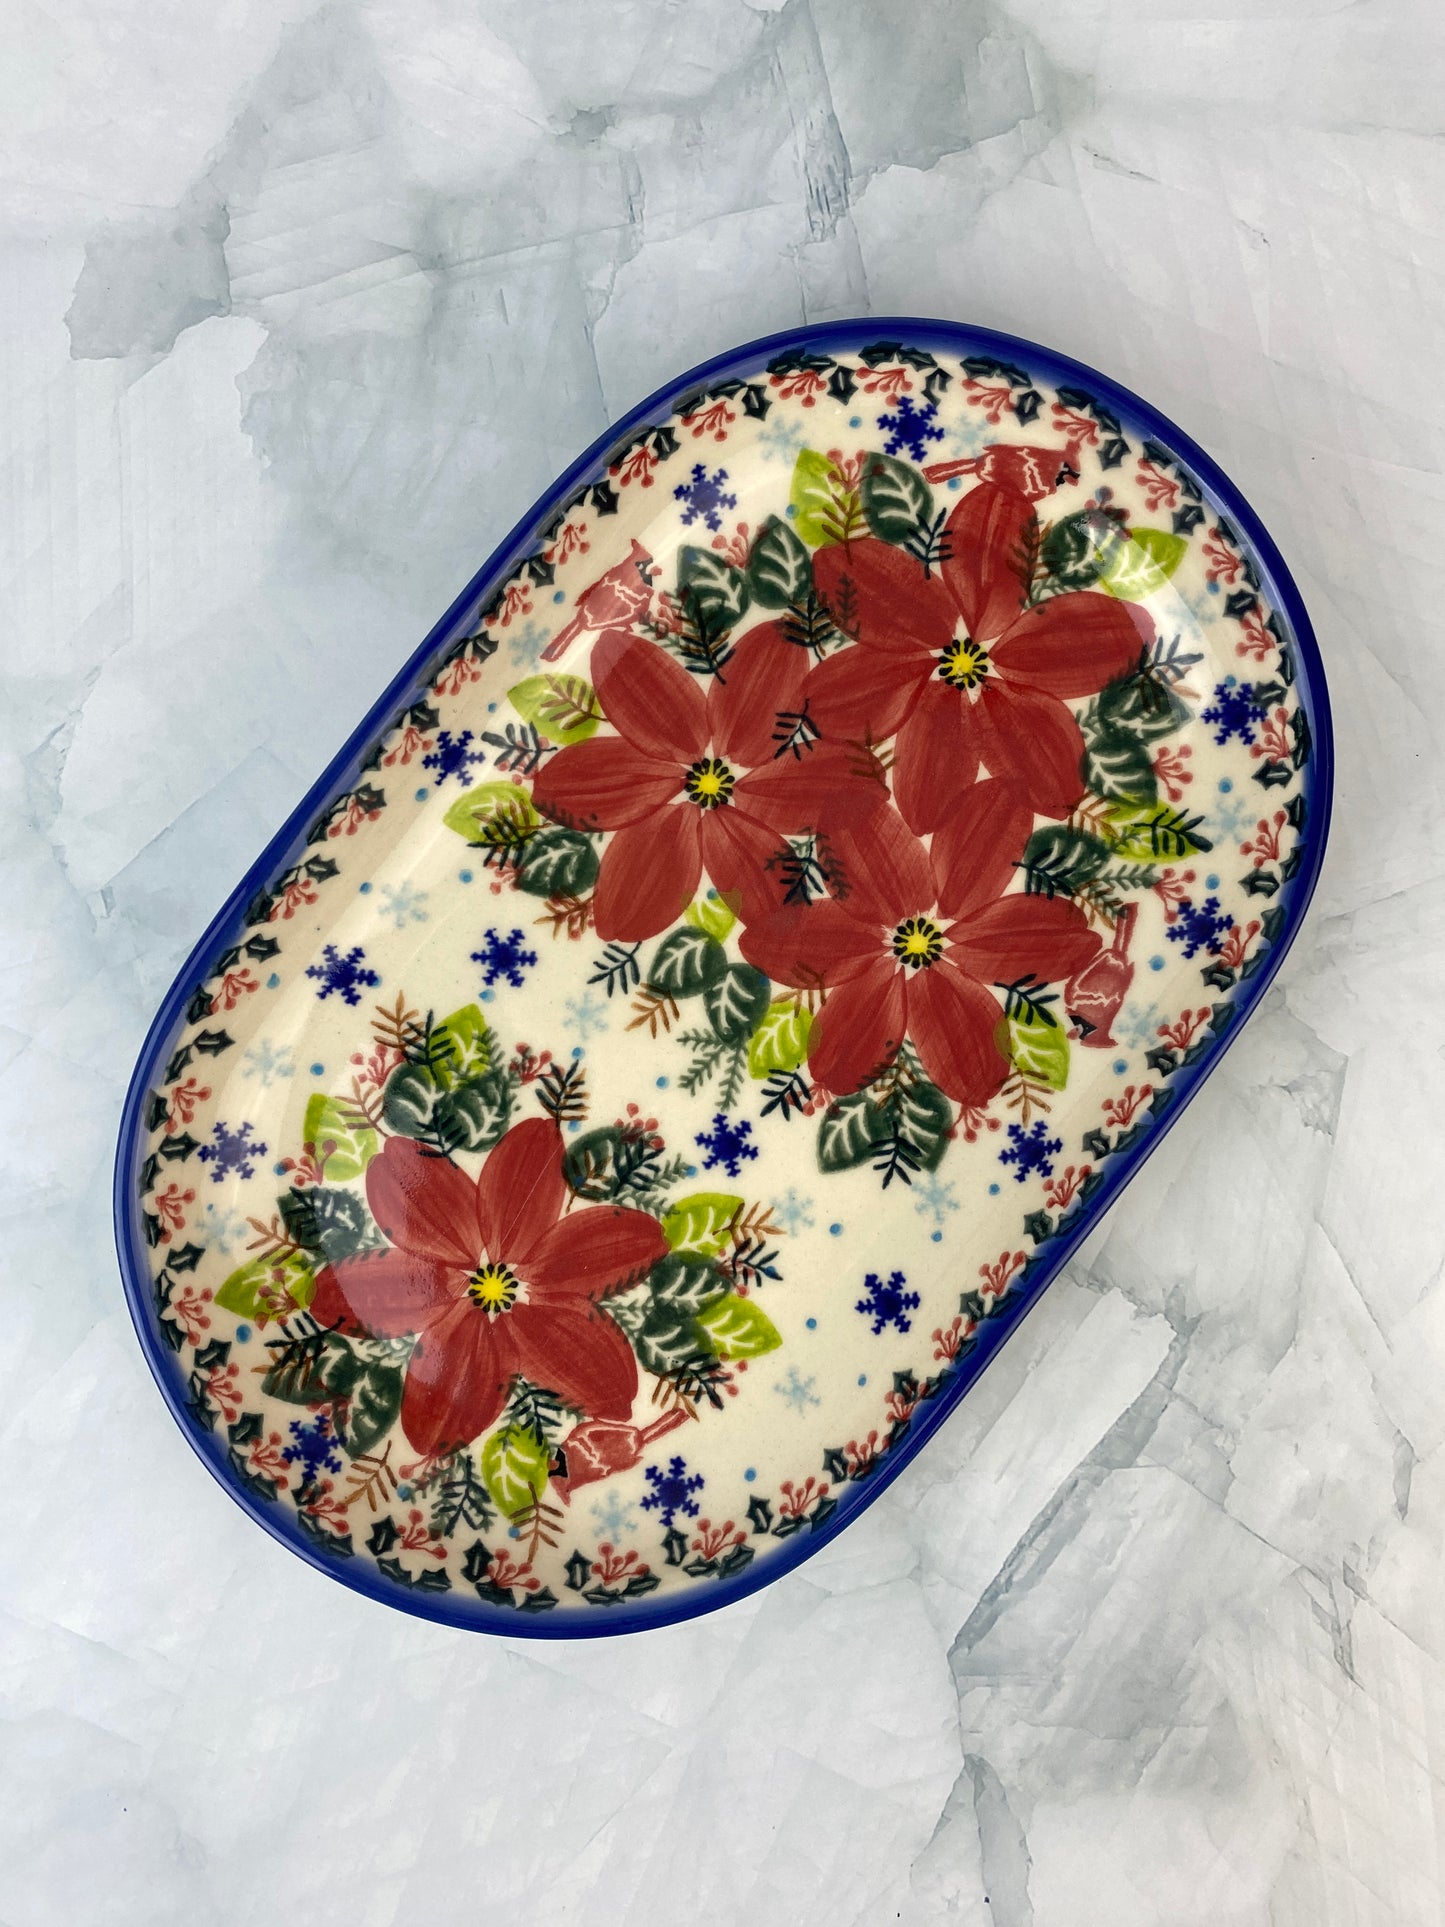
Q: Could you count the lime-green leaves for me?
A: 14